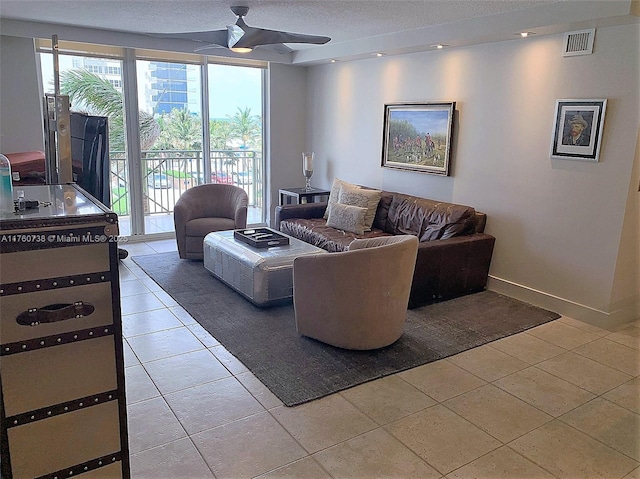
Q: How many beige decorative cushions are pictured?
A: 3